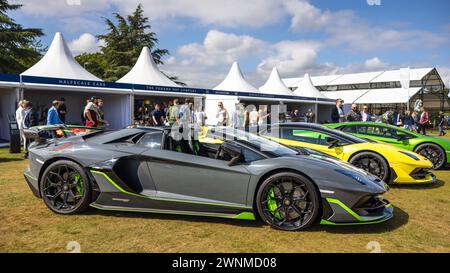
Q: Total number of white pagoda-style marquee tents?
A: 5